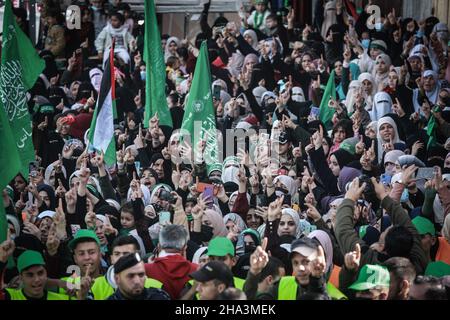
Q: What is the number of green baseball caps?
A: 6